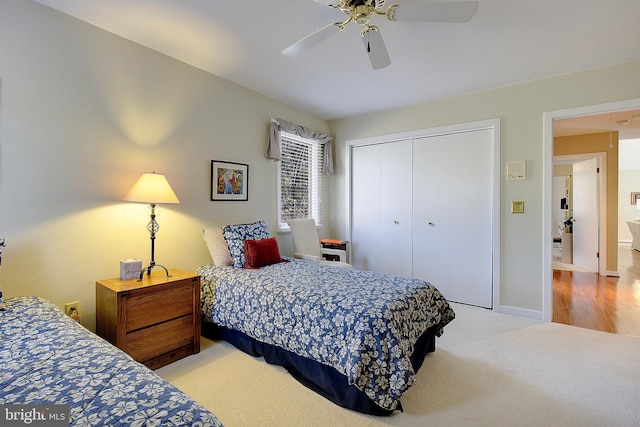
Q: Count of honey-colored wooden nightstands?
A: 1